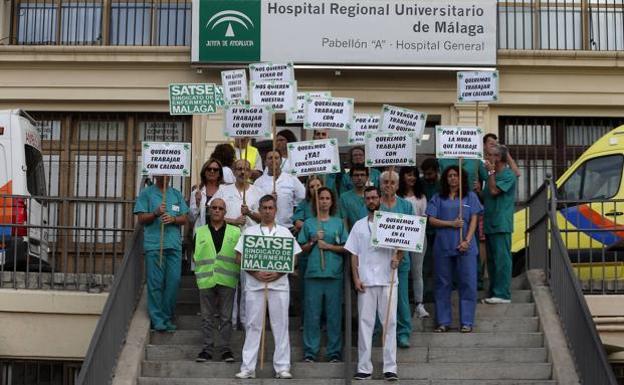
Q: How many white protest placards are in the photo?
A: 14